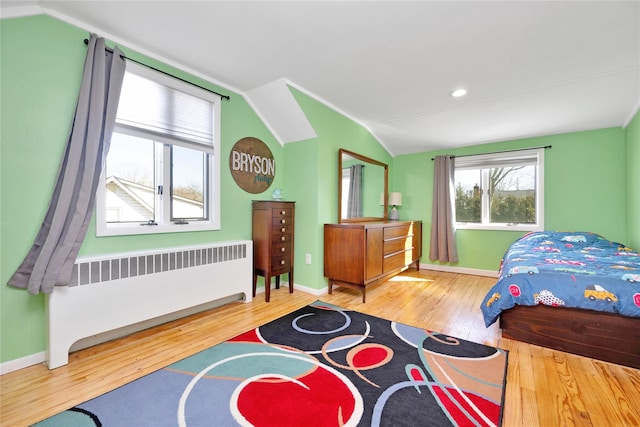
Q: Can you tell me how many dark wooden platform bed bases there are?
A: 1